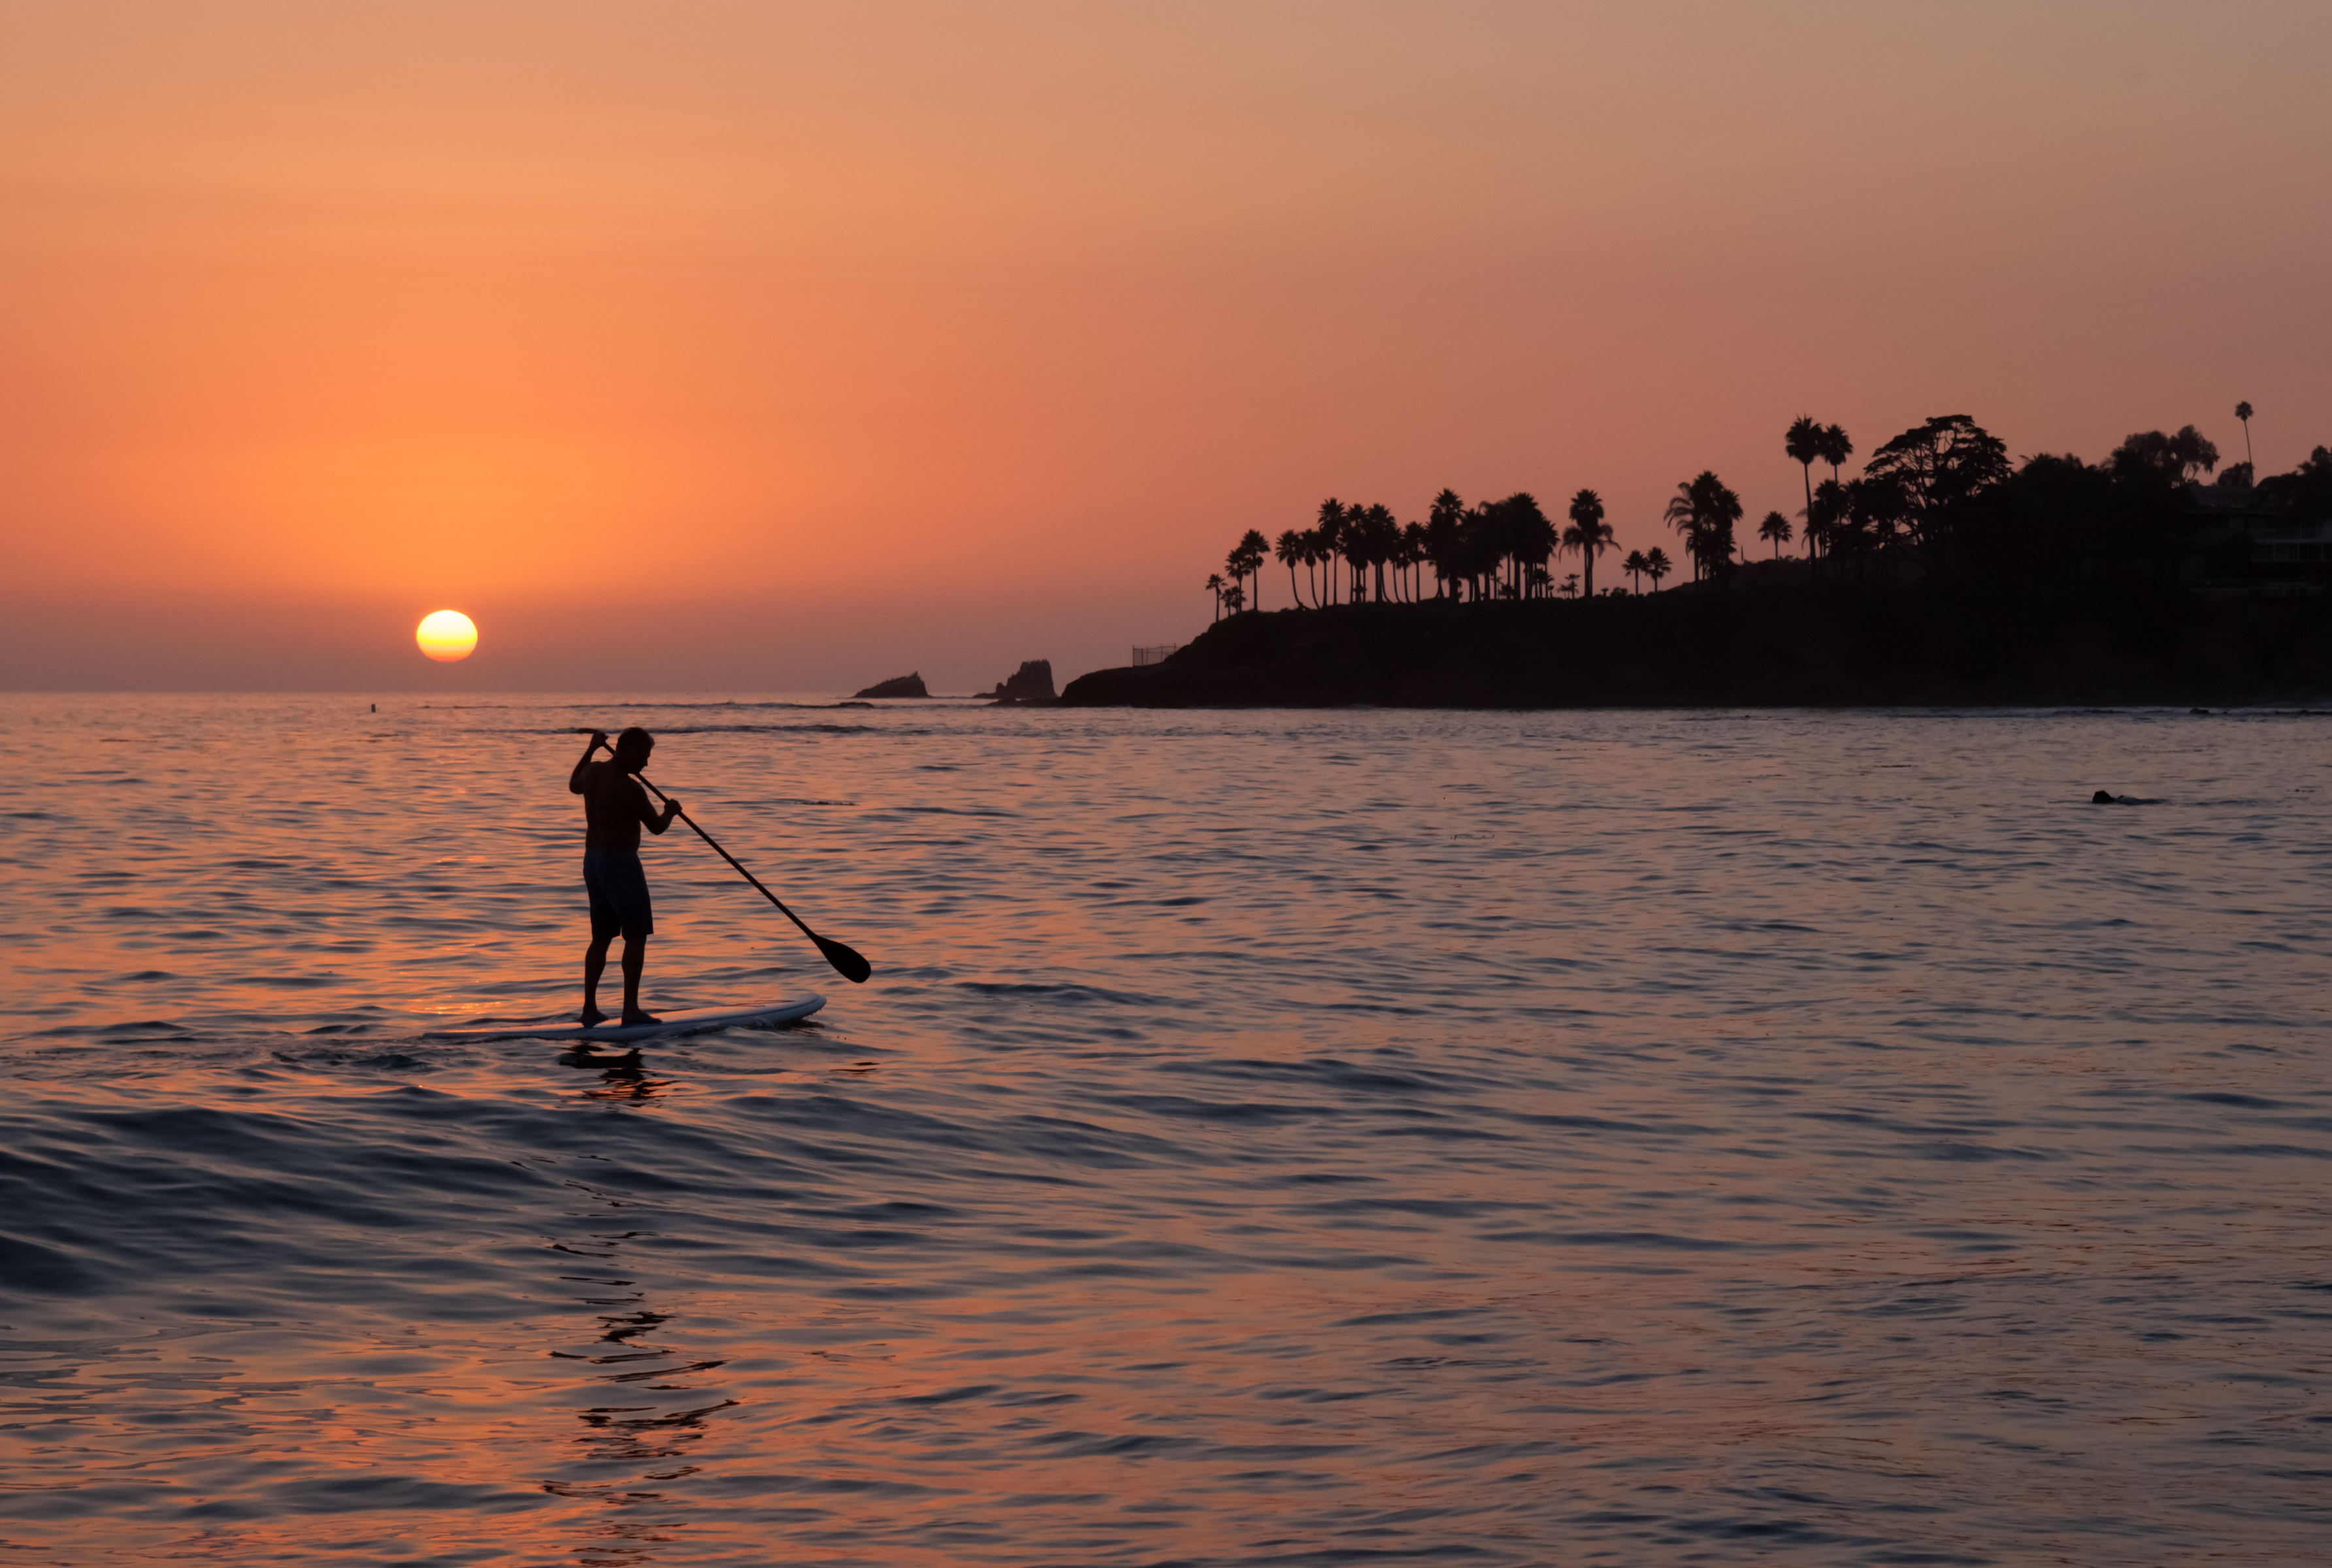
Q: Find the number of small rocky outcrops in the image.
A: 2